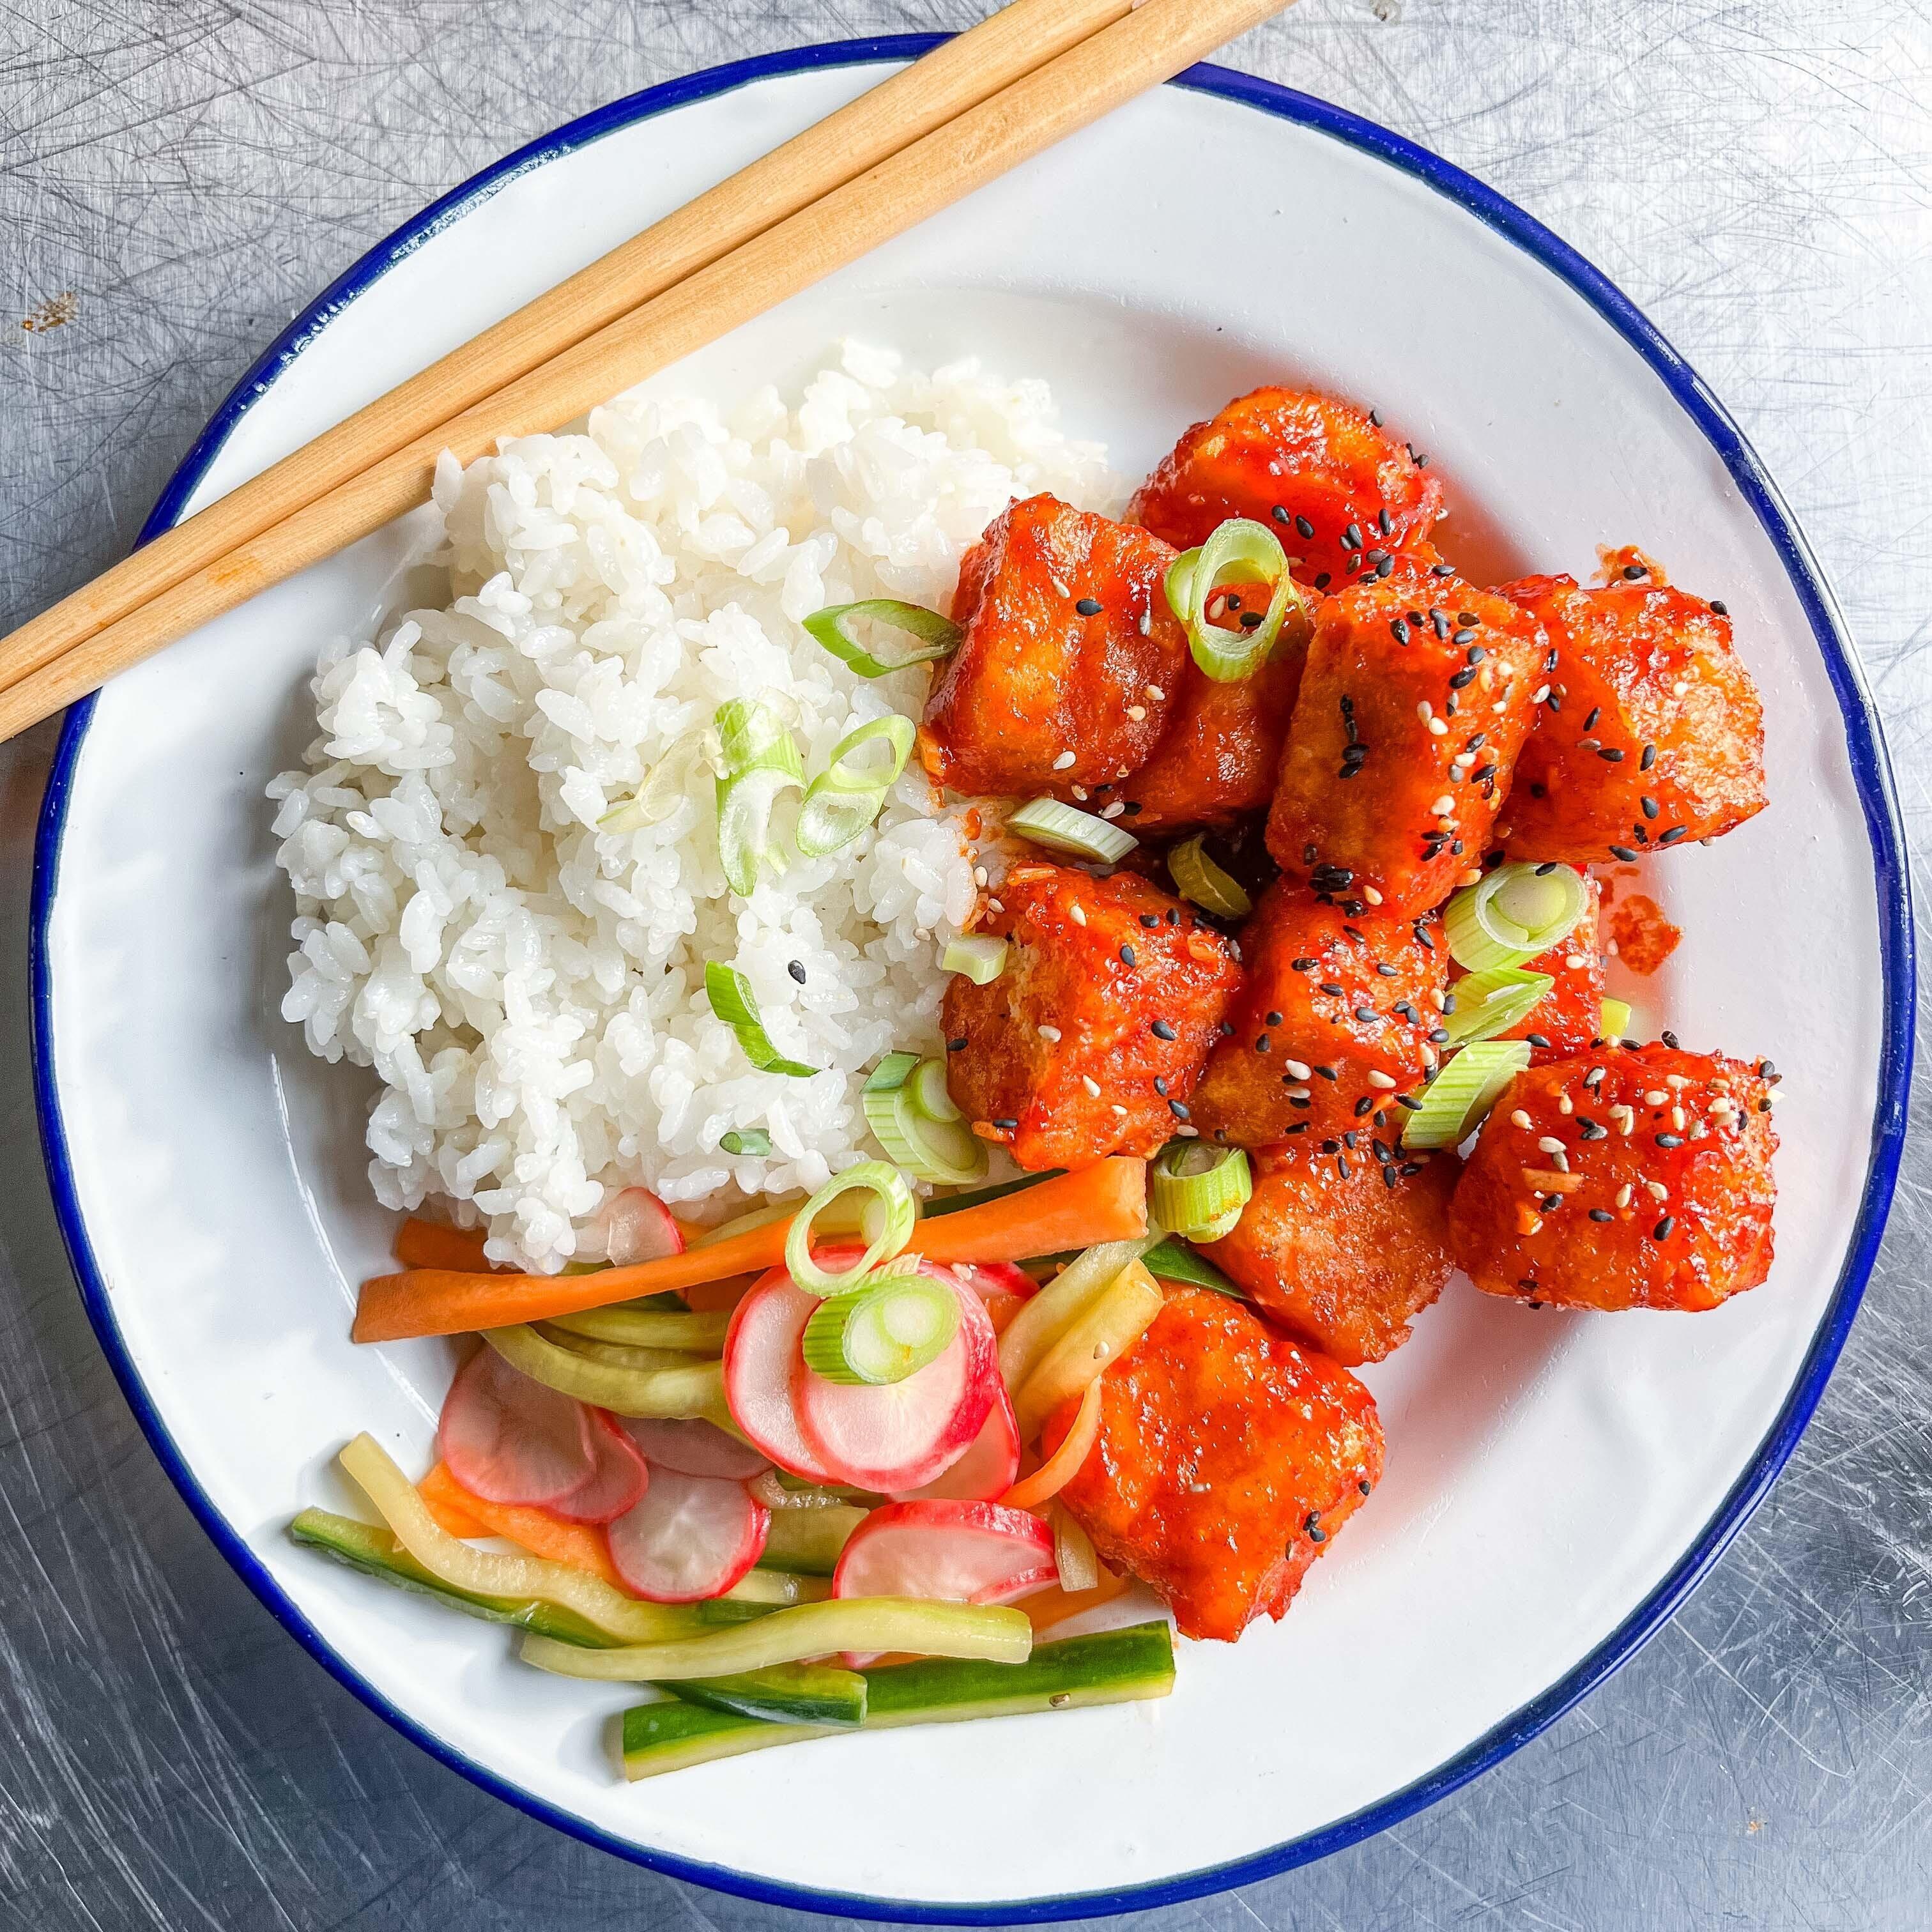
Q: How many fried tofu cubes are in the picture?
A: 11